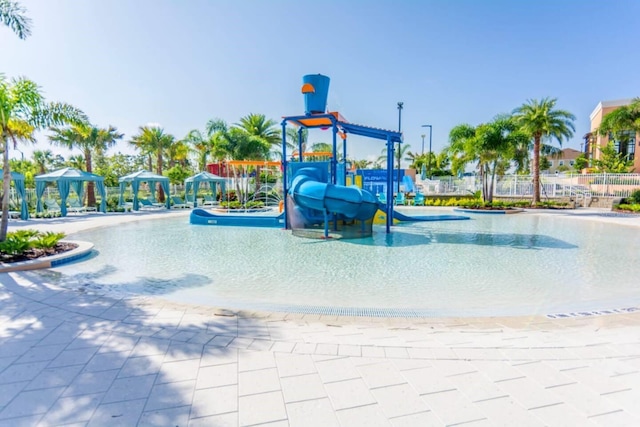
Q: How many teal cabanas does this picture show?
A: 4